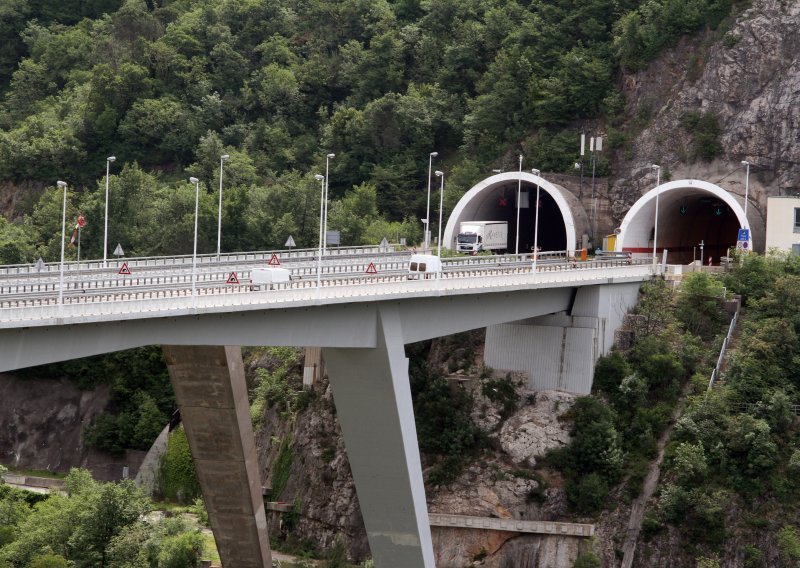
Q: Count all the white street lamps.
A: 12